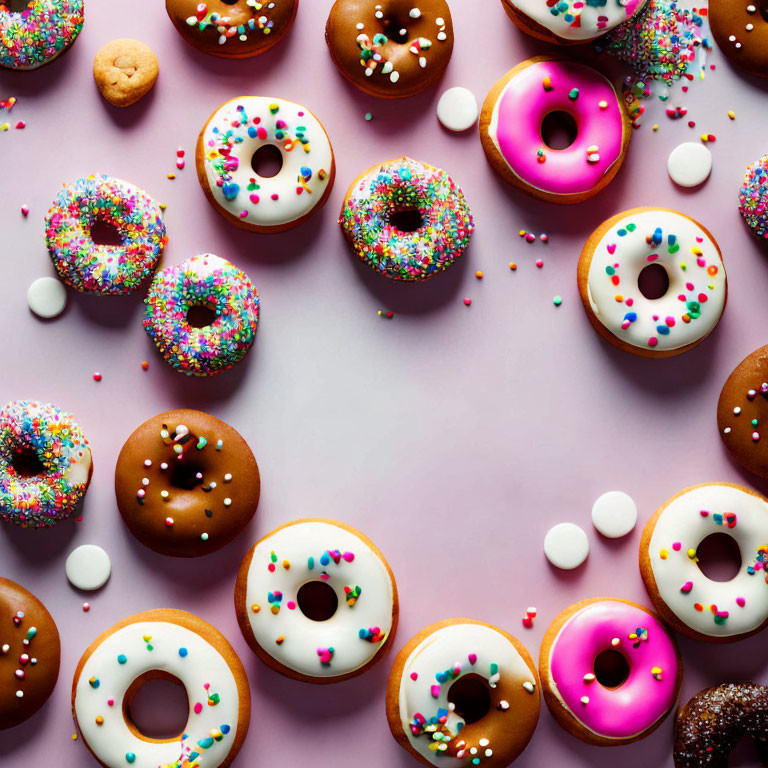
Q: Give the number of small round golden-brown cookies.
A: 1